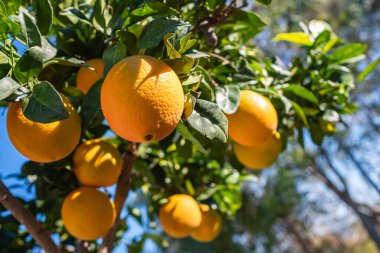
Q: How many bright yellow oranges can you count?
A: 9